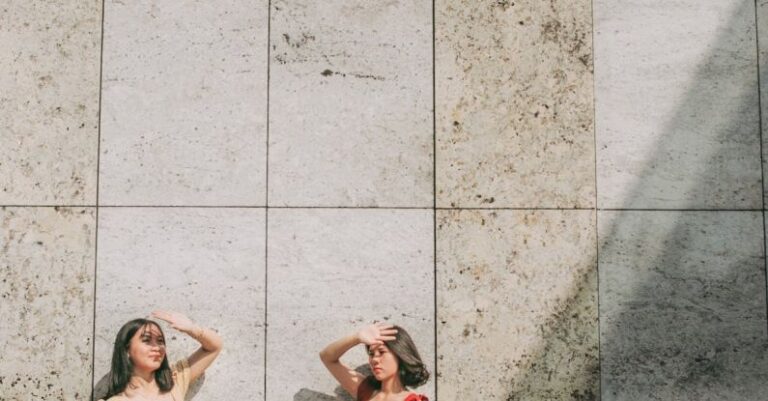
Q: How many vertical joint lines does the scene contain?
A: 5